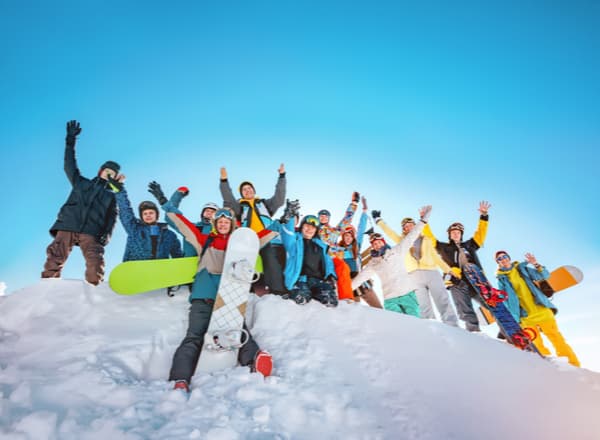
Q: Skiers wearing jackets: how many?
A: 12